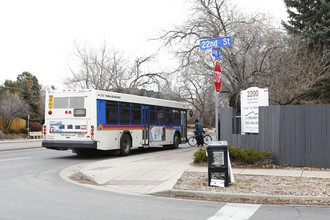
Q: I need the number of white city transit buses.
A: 1